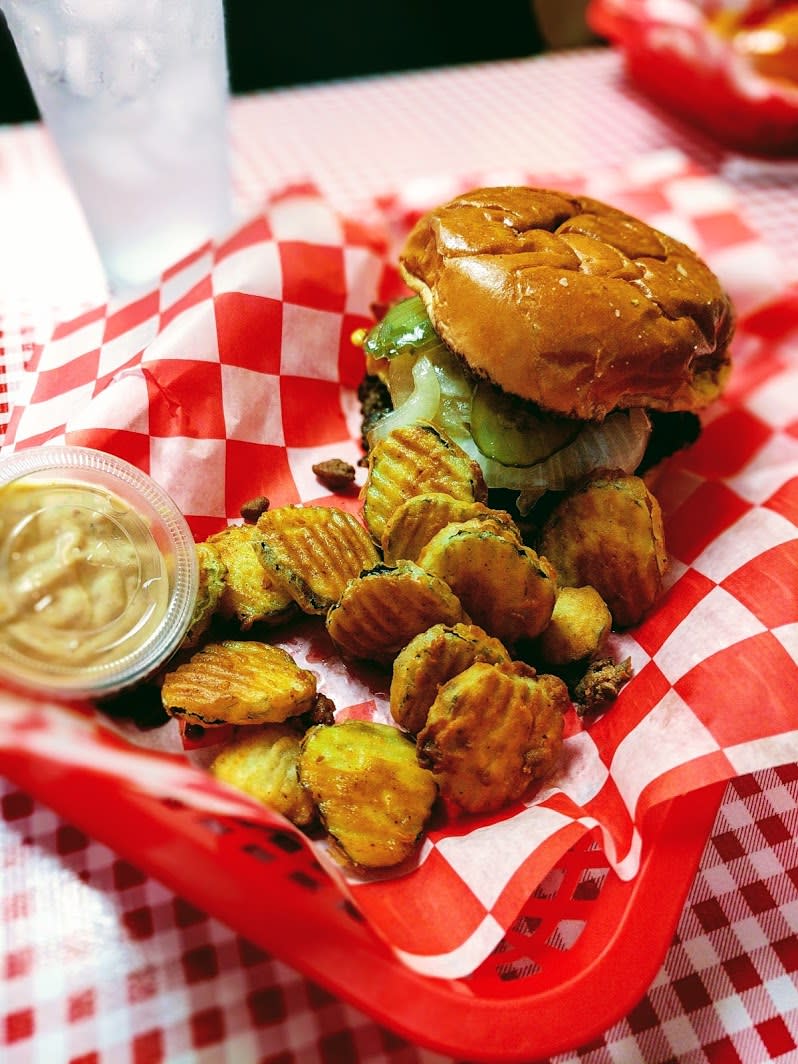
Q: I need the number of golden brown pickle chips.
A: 14